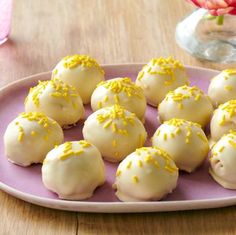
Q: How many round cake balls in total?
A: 13